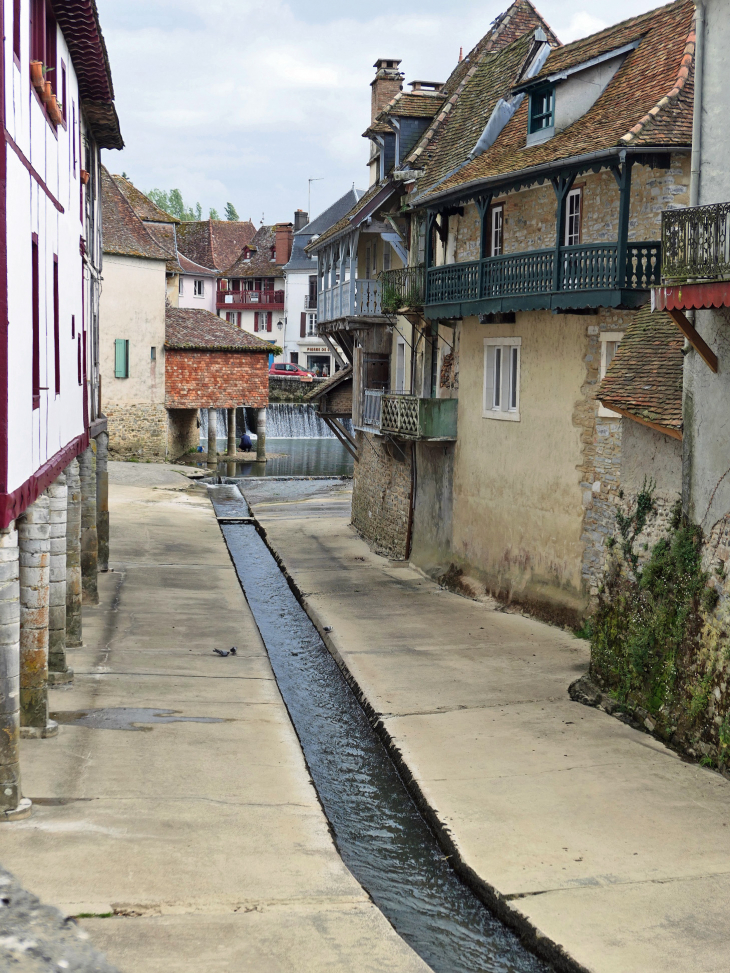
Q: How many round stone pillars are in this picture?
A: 9